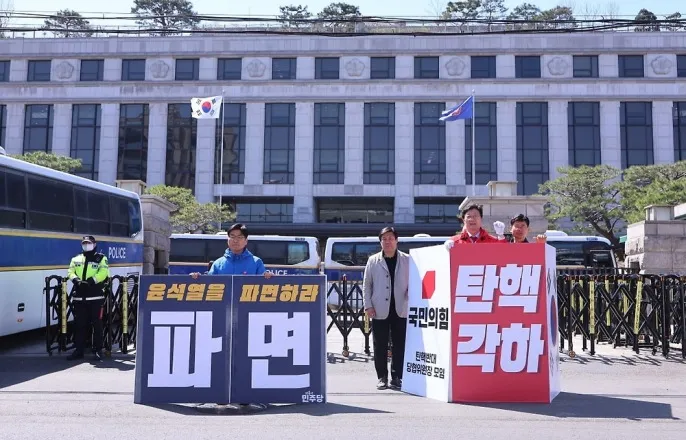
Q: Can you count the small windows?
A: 15